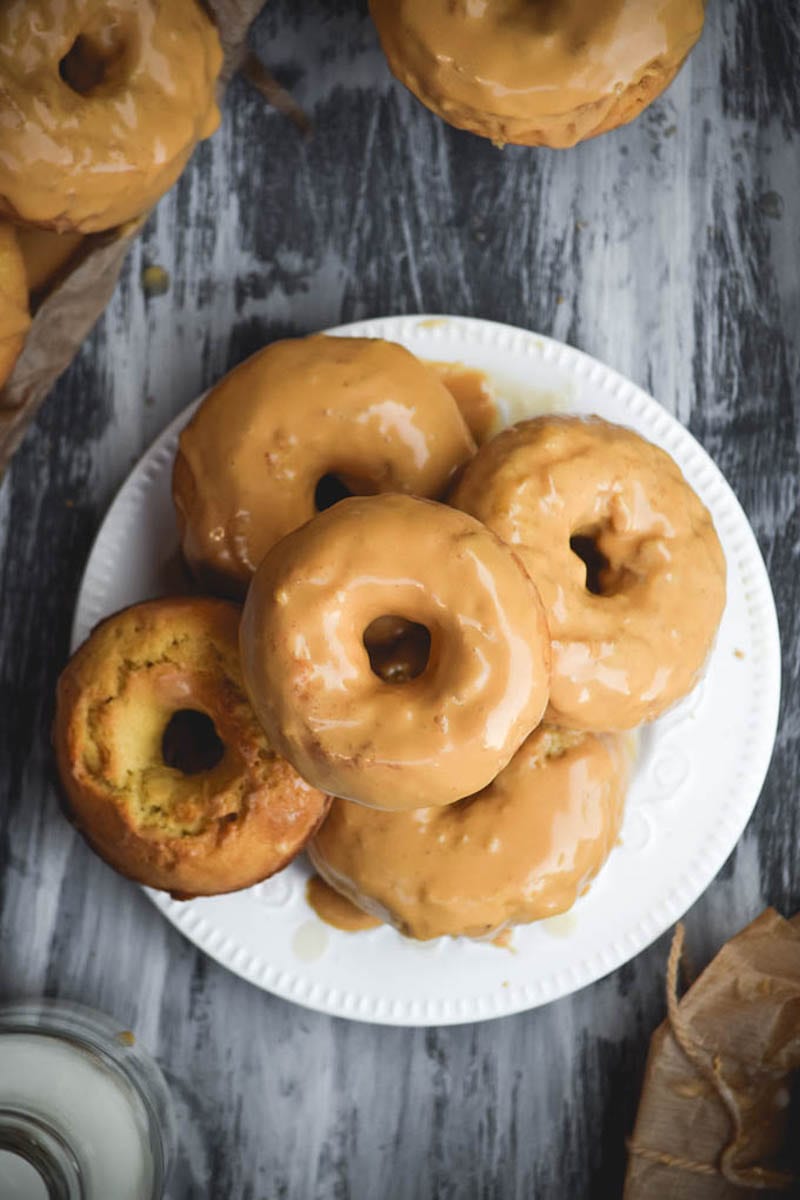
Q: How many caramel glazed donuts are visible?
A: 7